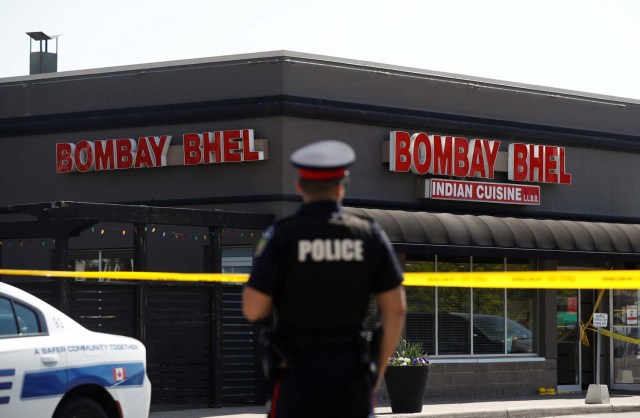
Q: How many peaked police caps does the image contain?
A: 1